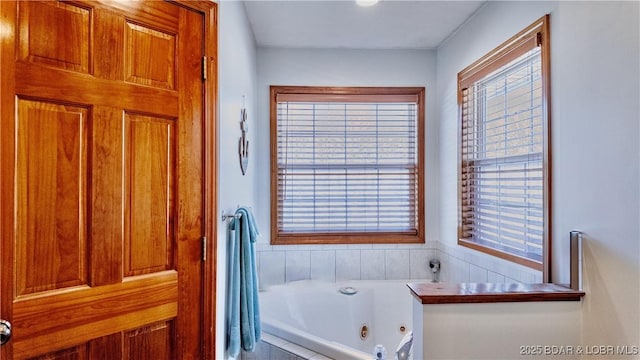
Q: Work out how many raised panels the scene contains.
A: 6